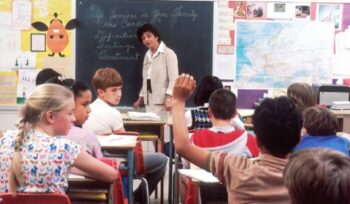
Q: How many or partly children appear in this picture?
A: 10